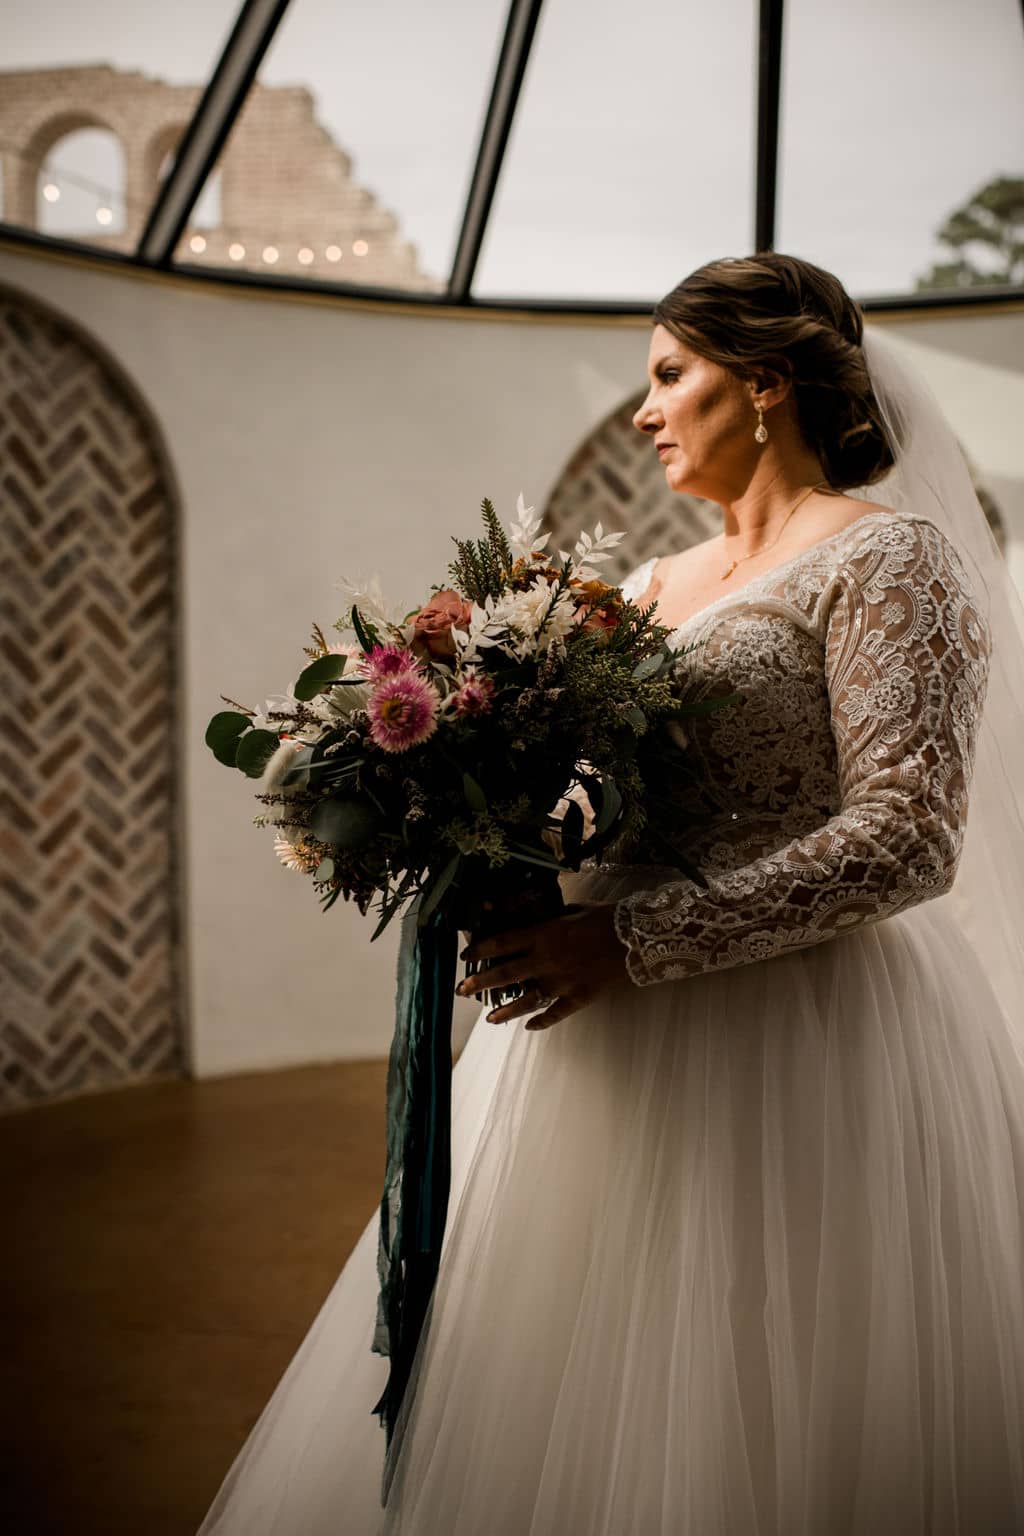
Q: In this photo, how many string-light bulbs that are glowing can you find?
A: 8